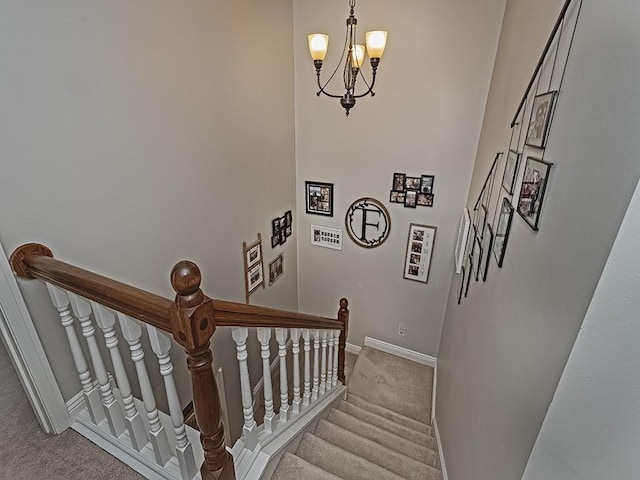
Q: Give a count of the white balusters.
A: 14